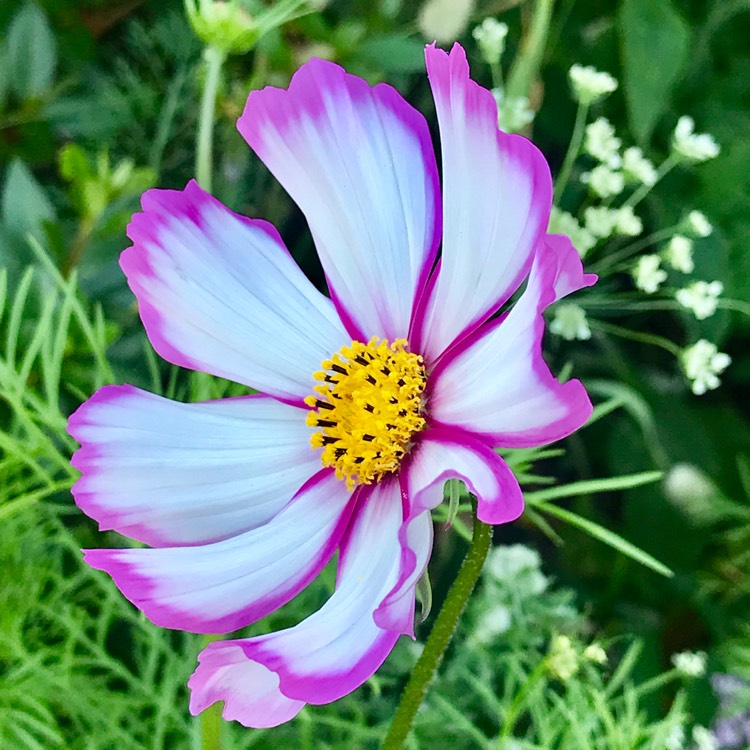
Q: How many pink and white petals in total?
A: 8